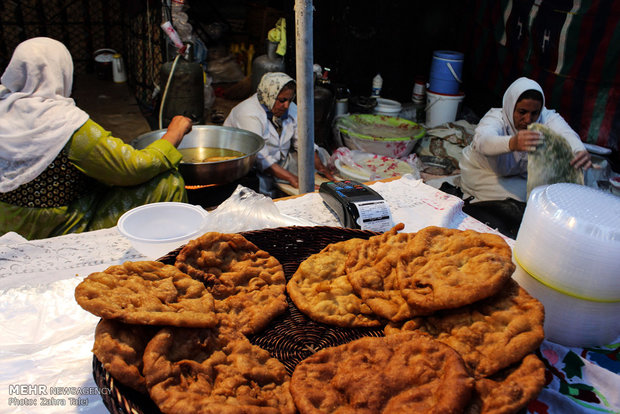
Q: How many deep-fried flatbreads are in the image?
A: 10